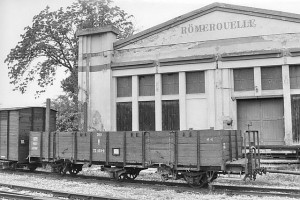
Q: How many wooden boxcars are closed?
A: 1